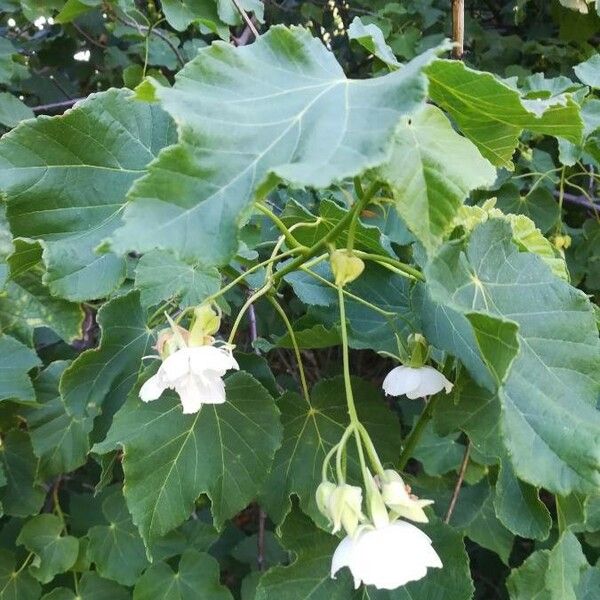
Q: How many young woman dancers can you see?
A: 0